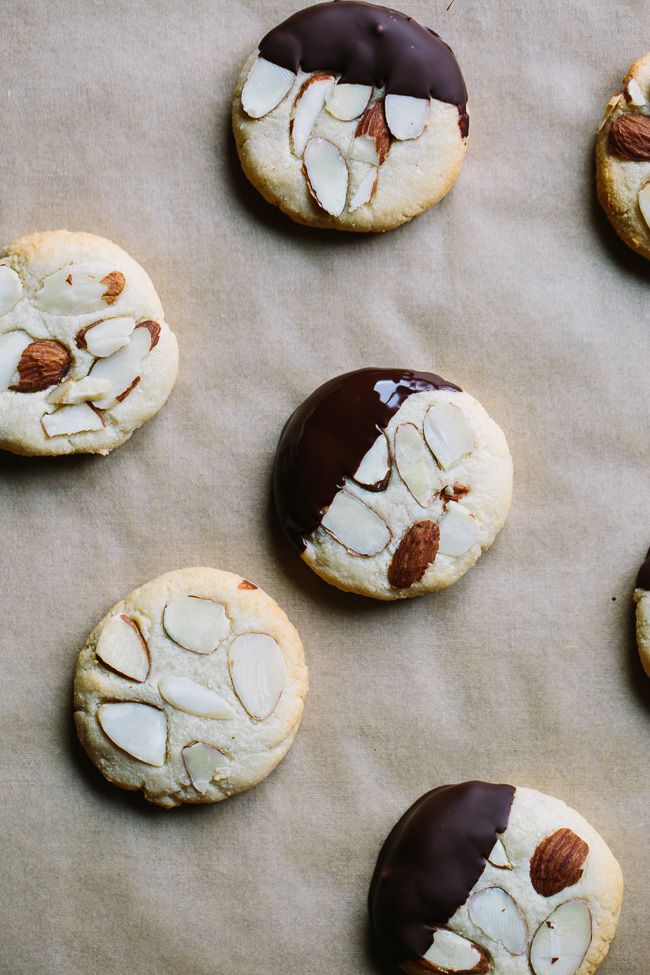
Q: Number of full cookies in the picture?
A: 3